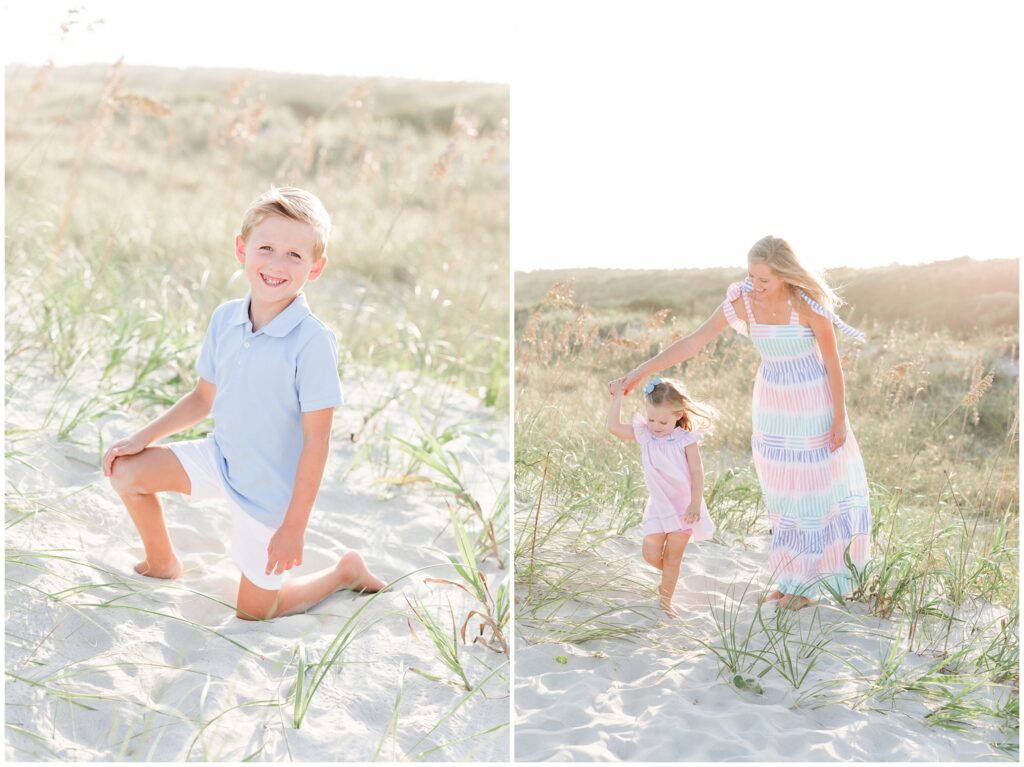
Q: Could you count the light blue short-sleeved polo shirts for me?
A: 1